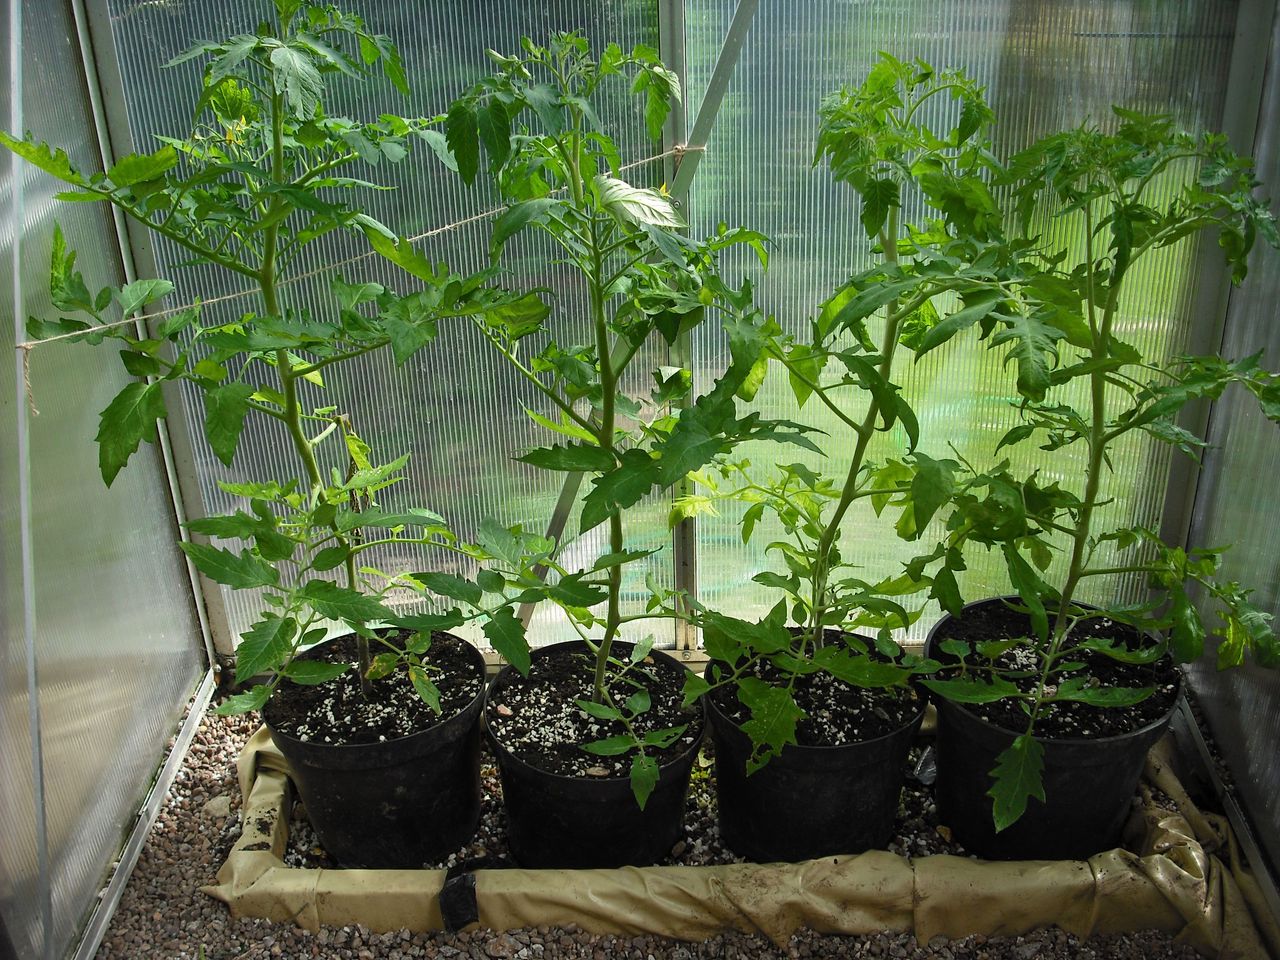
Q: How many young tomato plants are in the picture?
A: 4